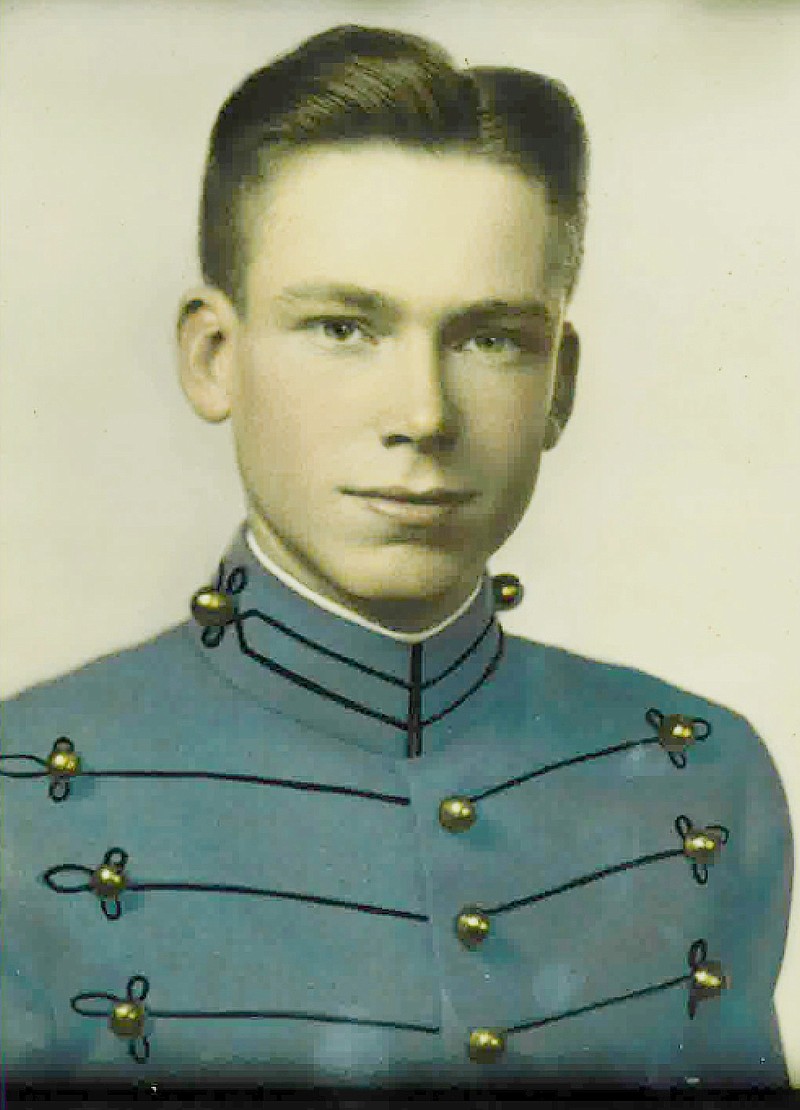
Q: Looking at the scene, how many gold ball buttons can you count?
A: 11